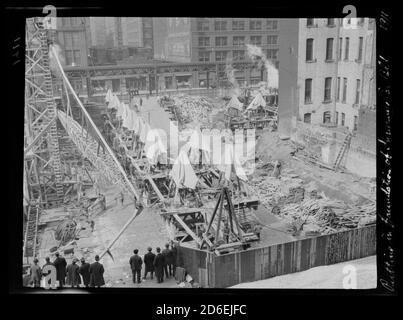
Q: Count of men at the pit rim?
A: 11